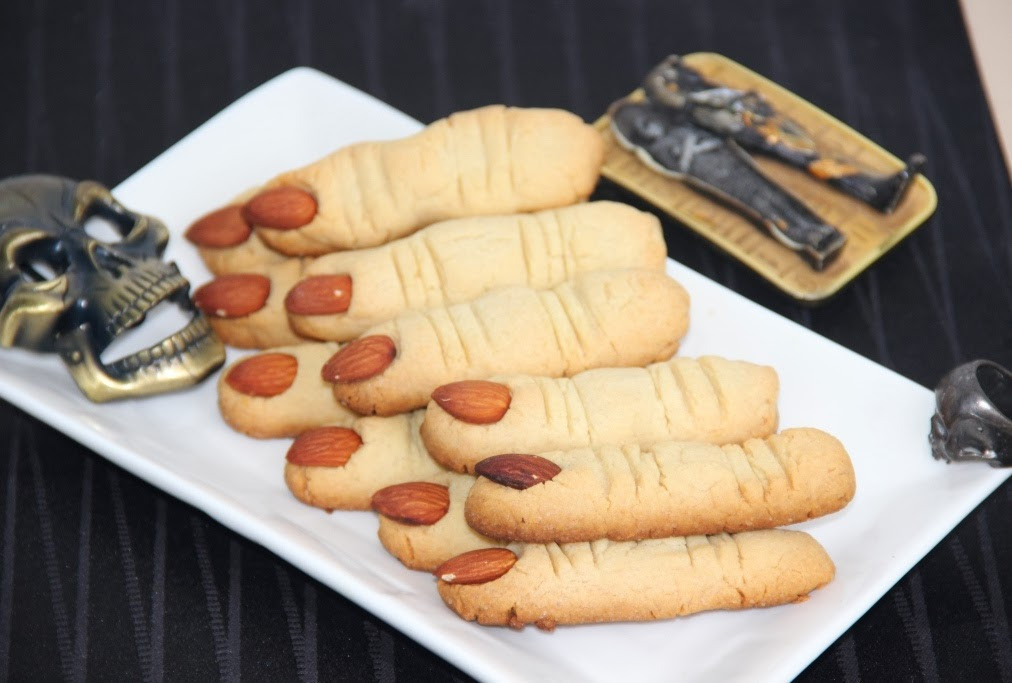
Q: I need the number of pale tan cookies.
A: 11